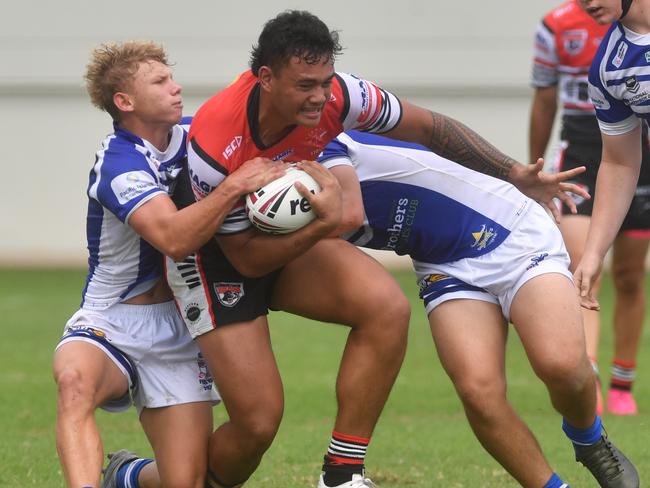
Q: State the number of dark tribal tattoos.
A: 1